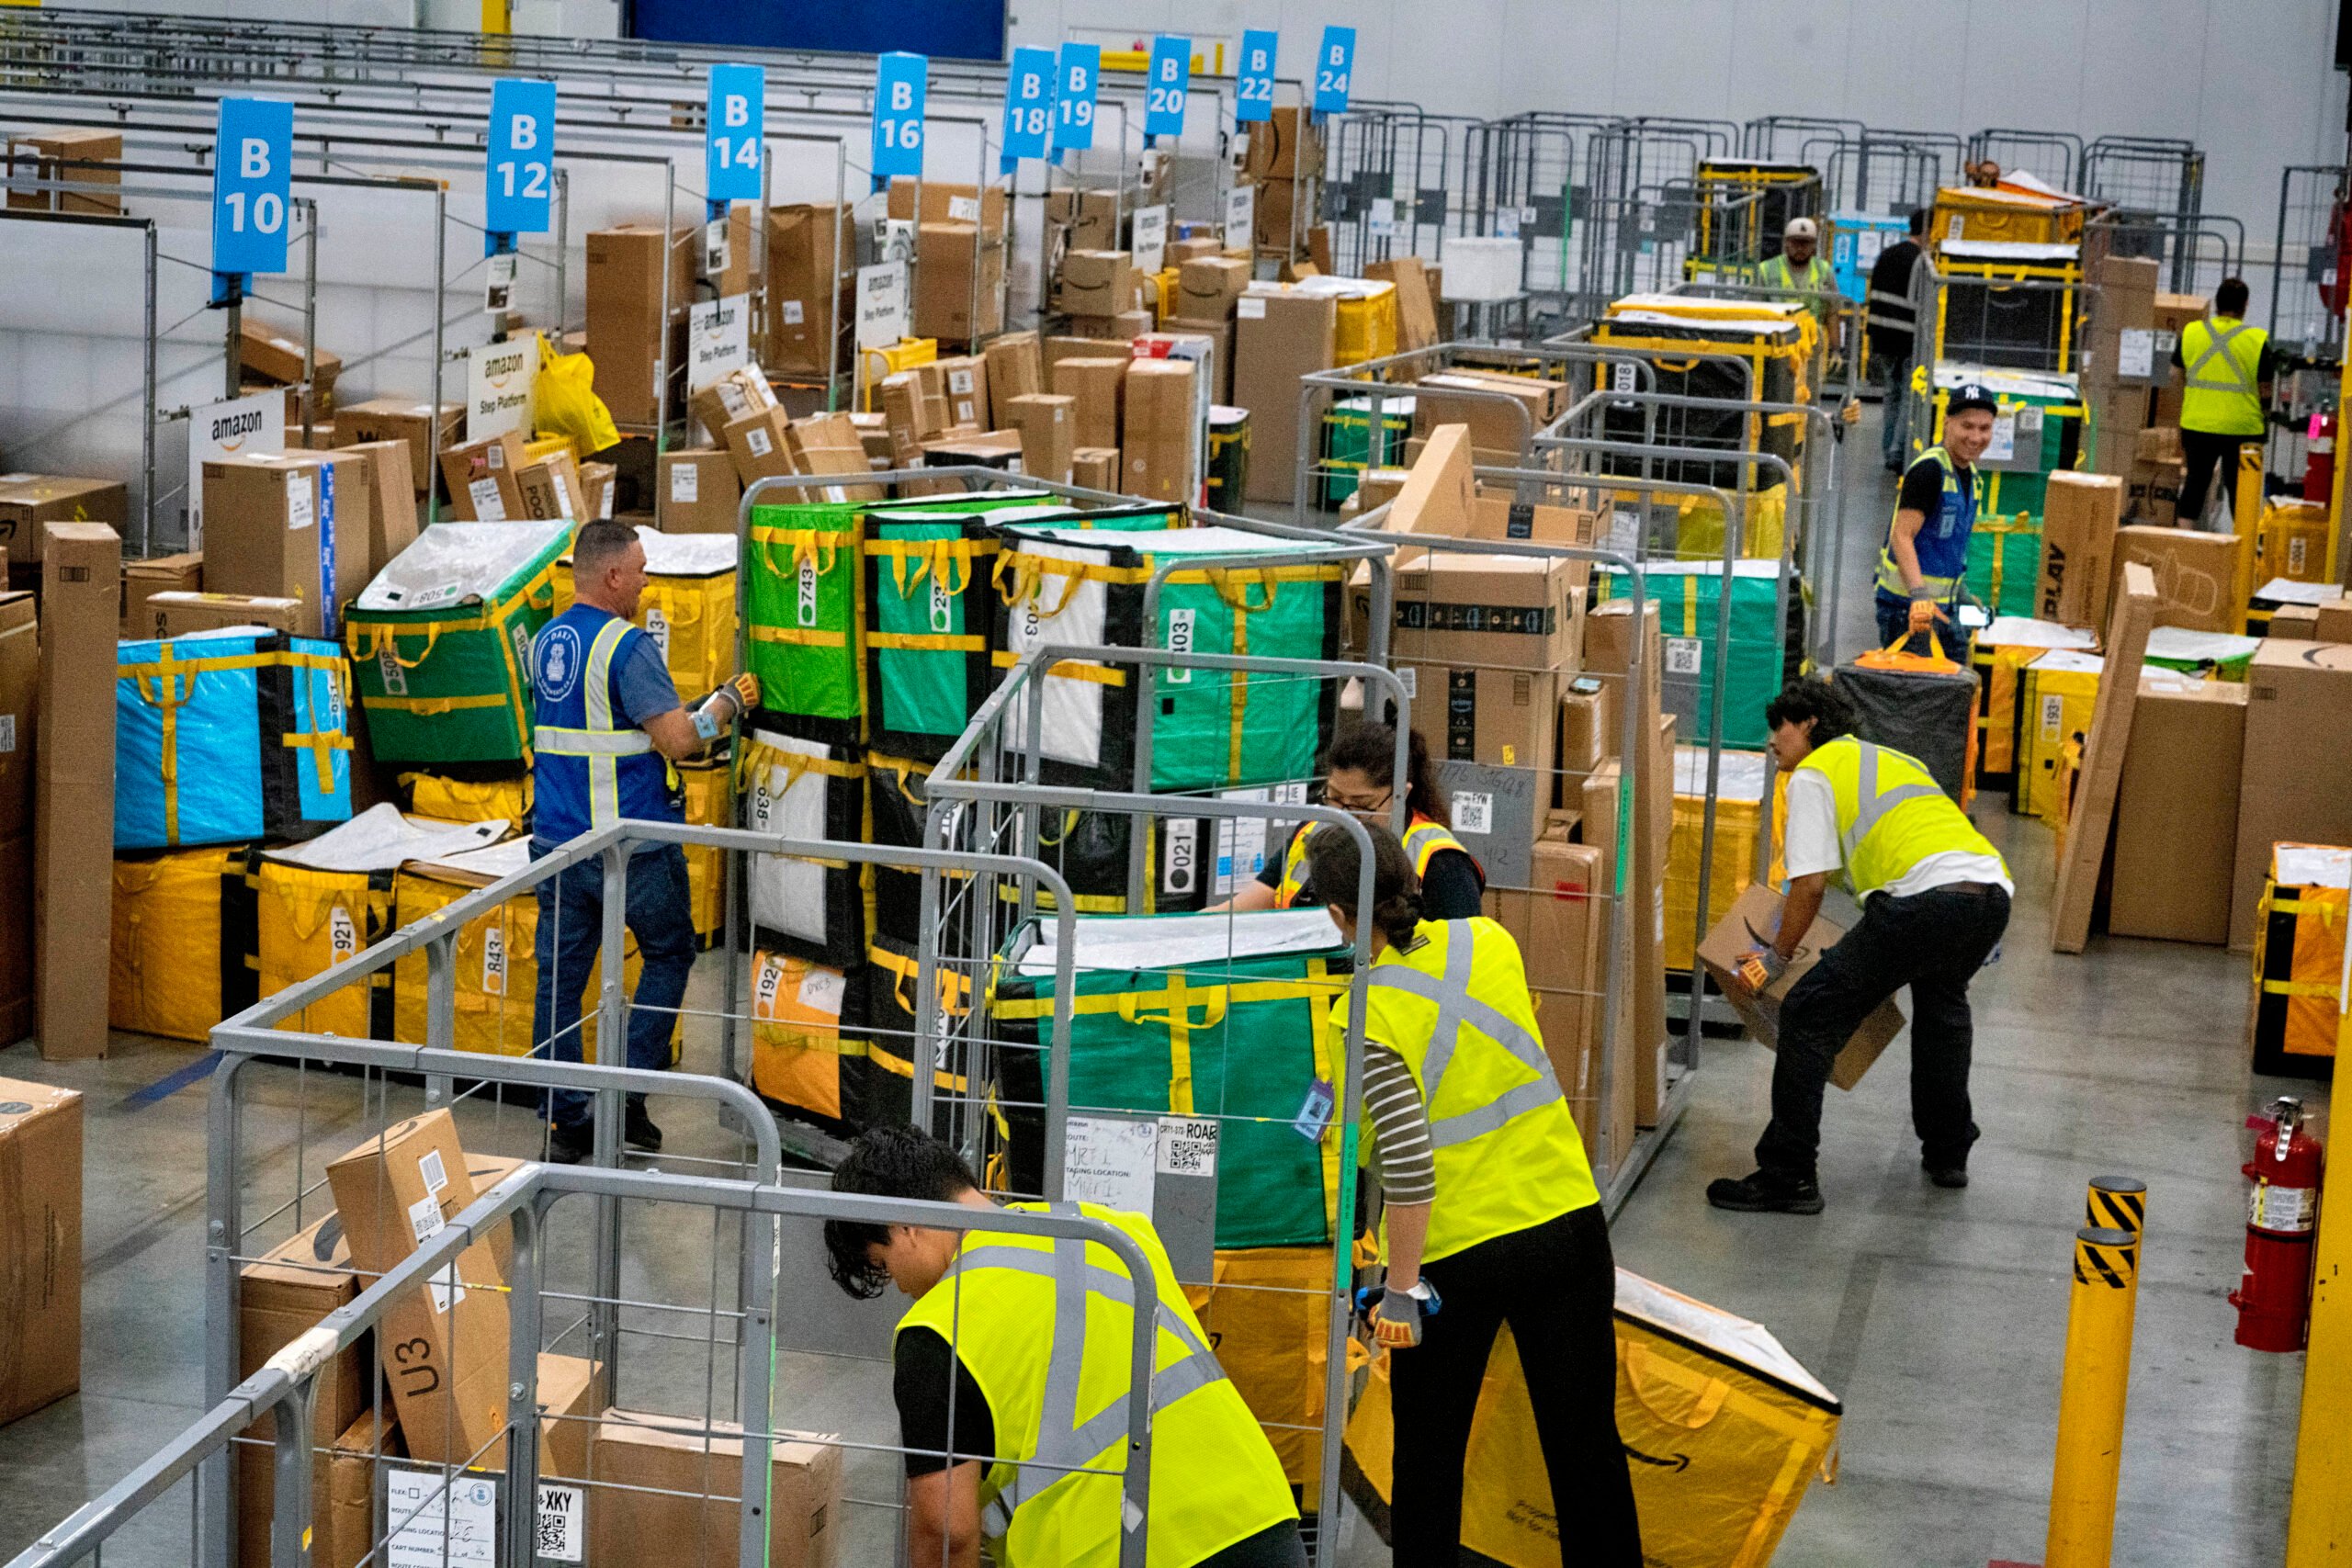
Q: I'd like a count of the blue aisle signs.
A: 9